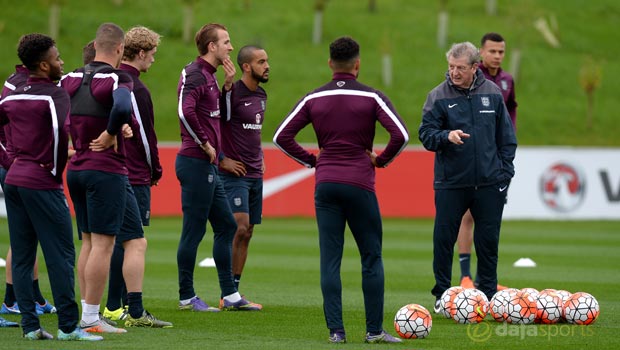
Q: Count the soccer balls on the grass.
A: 9